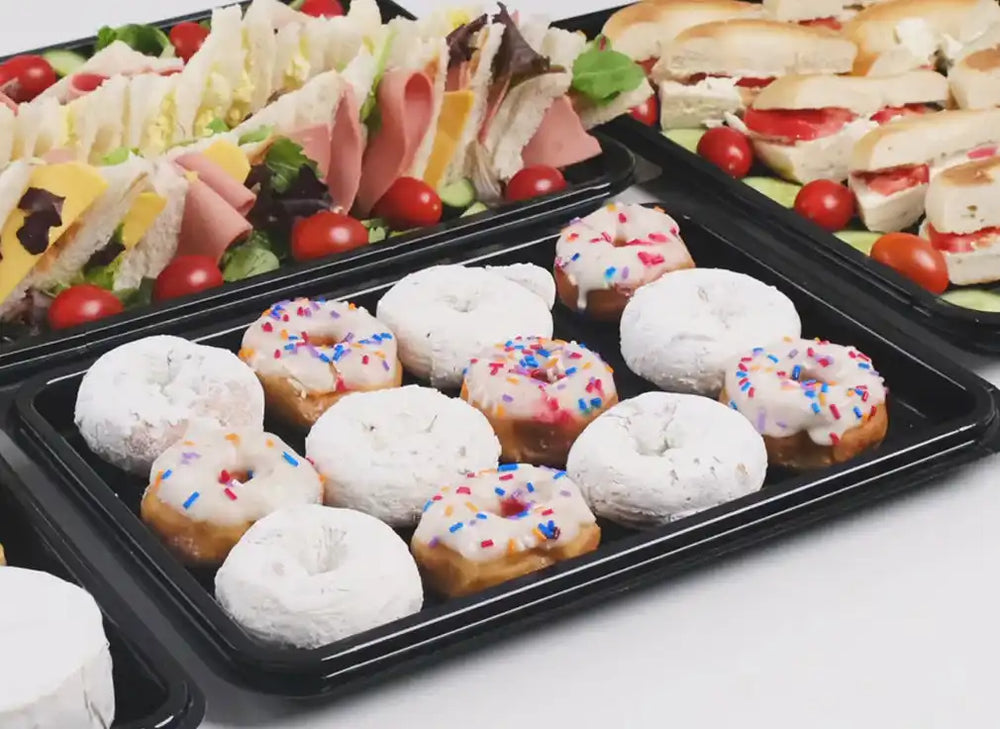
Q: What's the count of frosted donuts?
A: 6